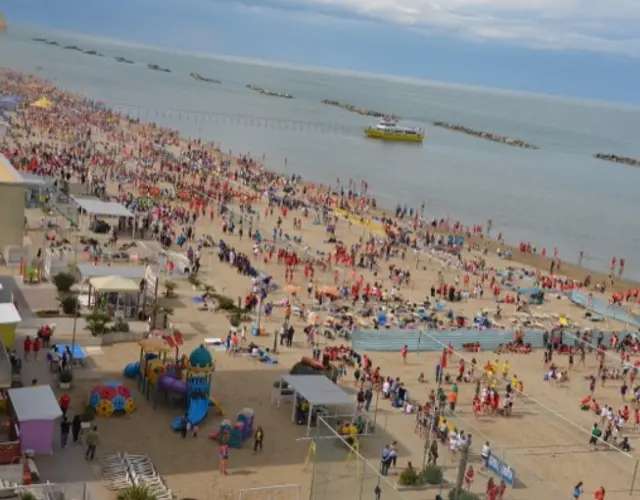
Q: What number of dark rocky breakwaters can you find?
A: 11